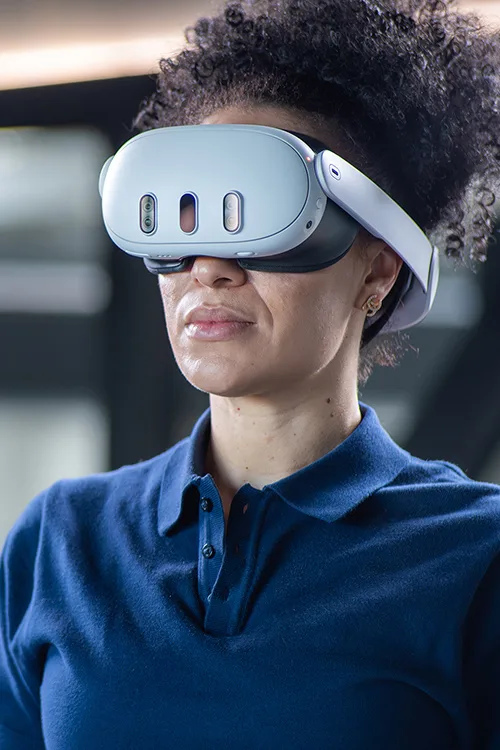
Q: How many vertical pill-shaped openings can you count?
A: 3